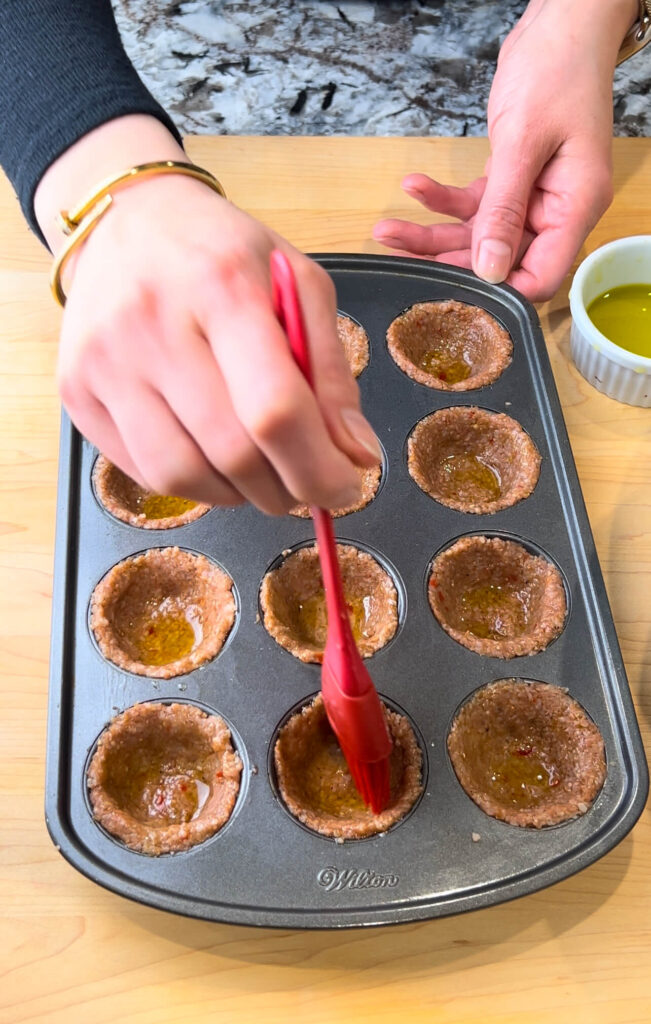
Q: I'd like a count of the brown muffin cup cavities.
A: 11